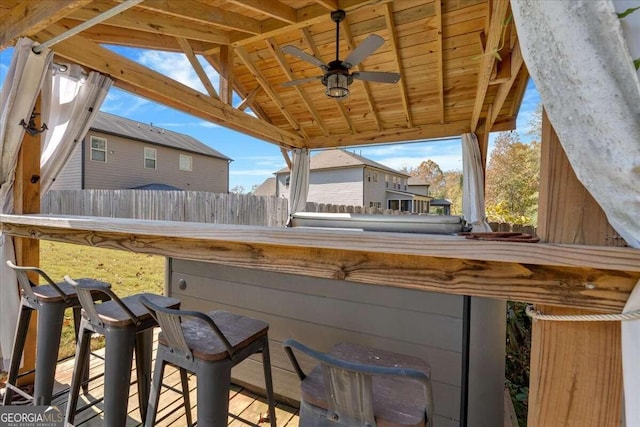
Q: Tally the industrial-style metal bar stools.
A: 4